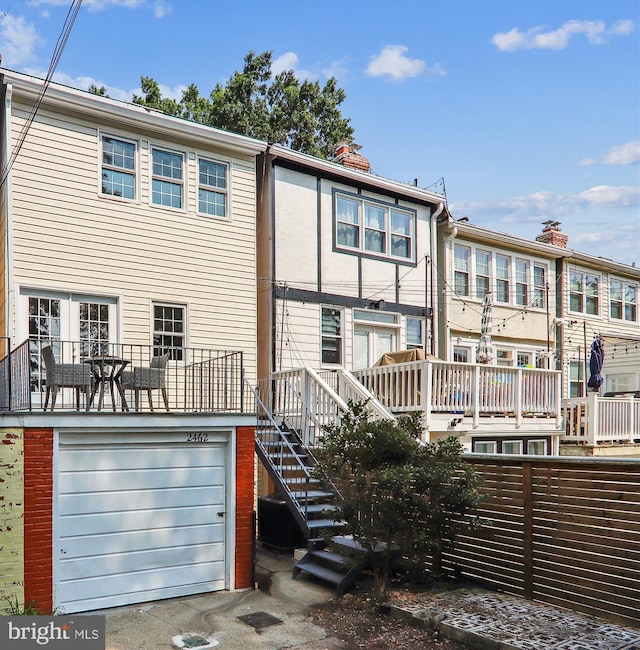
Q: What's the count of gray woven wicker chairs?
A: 2